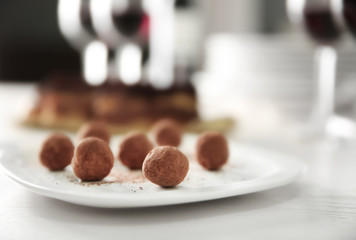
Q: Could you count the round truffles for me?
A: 7